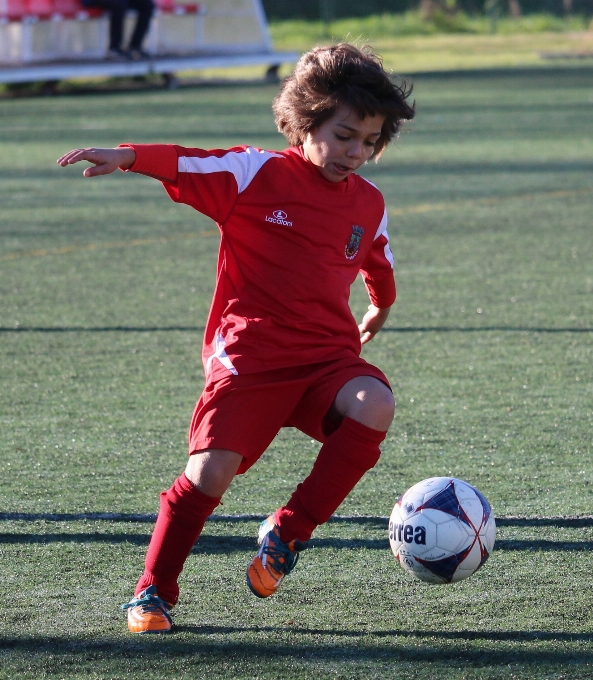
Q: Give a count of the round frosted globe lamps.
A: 0